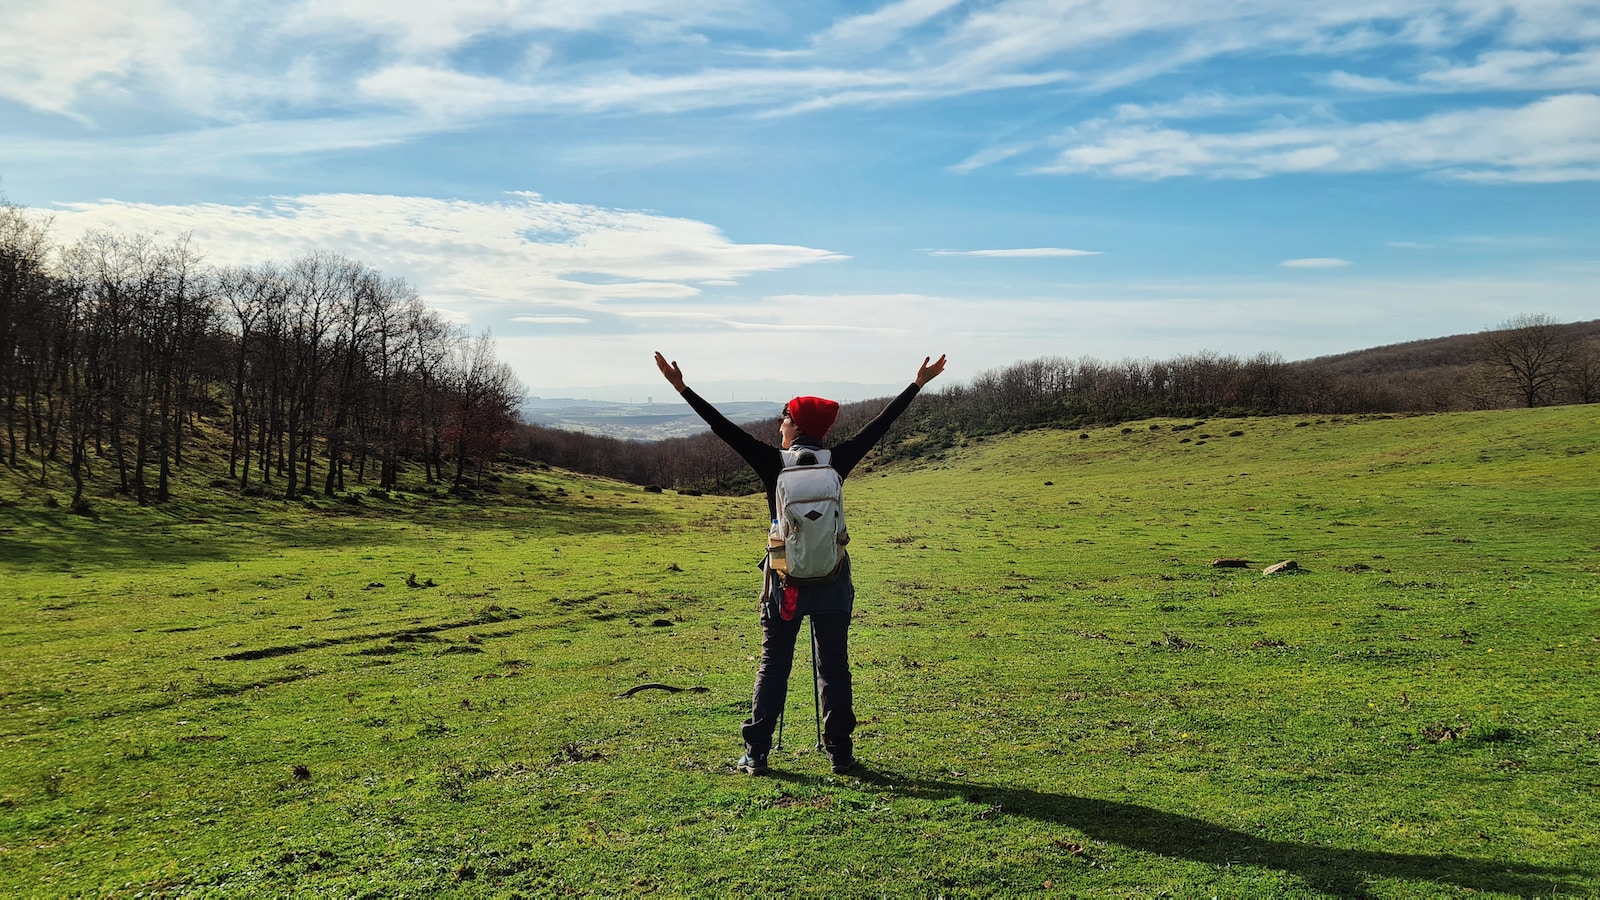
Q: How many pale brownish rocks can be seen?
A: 2